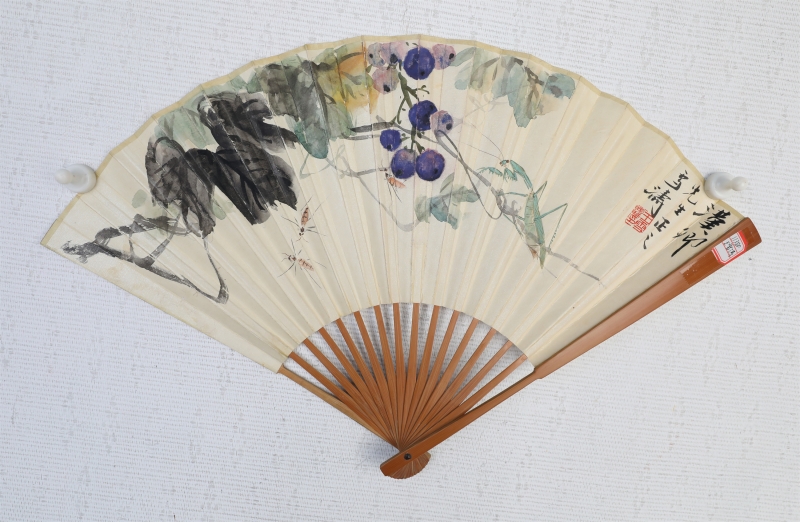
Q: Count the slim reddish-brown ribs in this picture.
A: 14